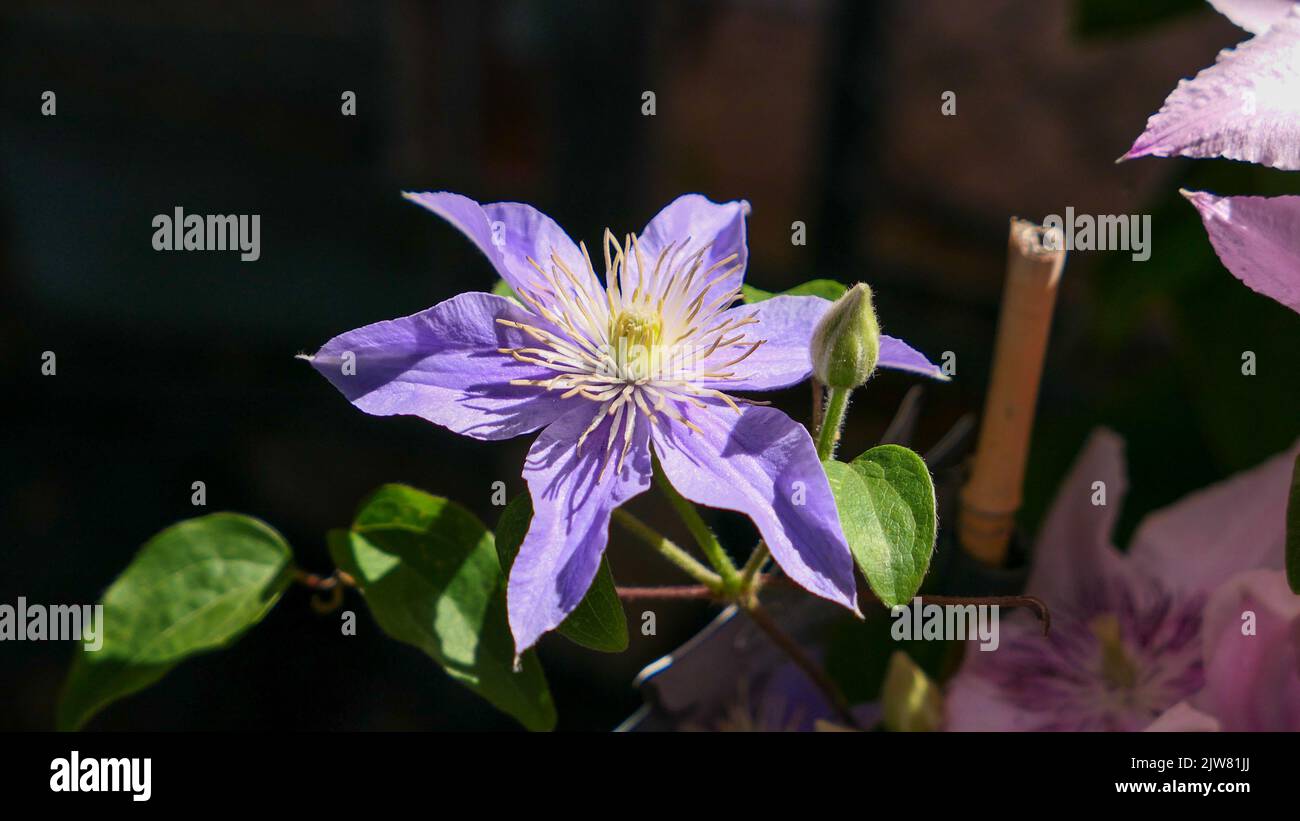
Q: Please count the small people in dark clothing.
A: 0